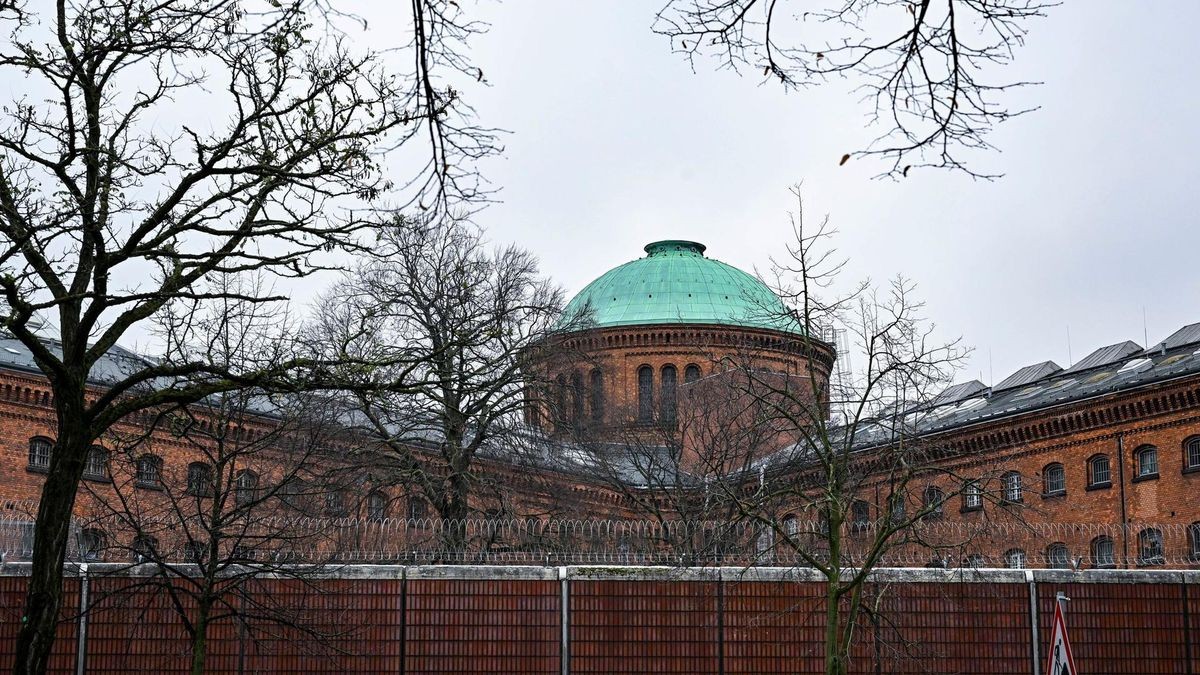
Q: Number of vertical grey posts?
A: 3